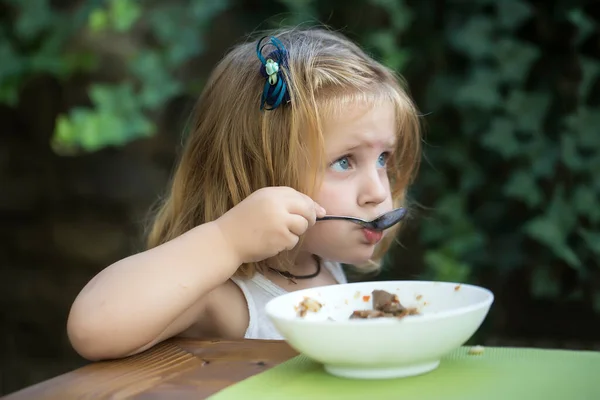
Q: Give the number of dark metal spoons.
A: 1